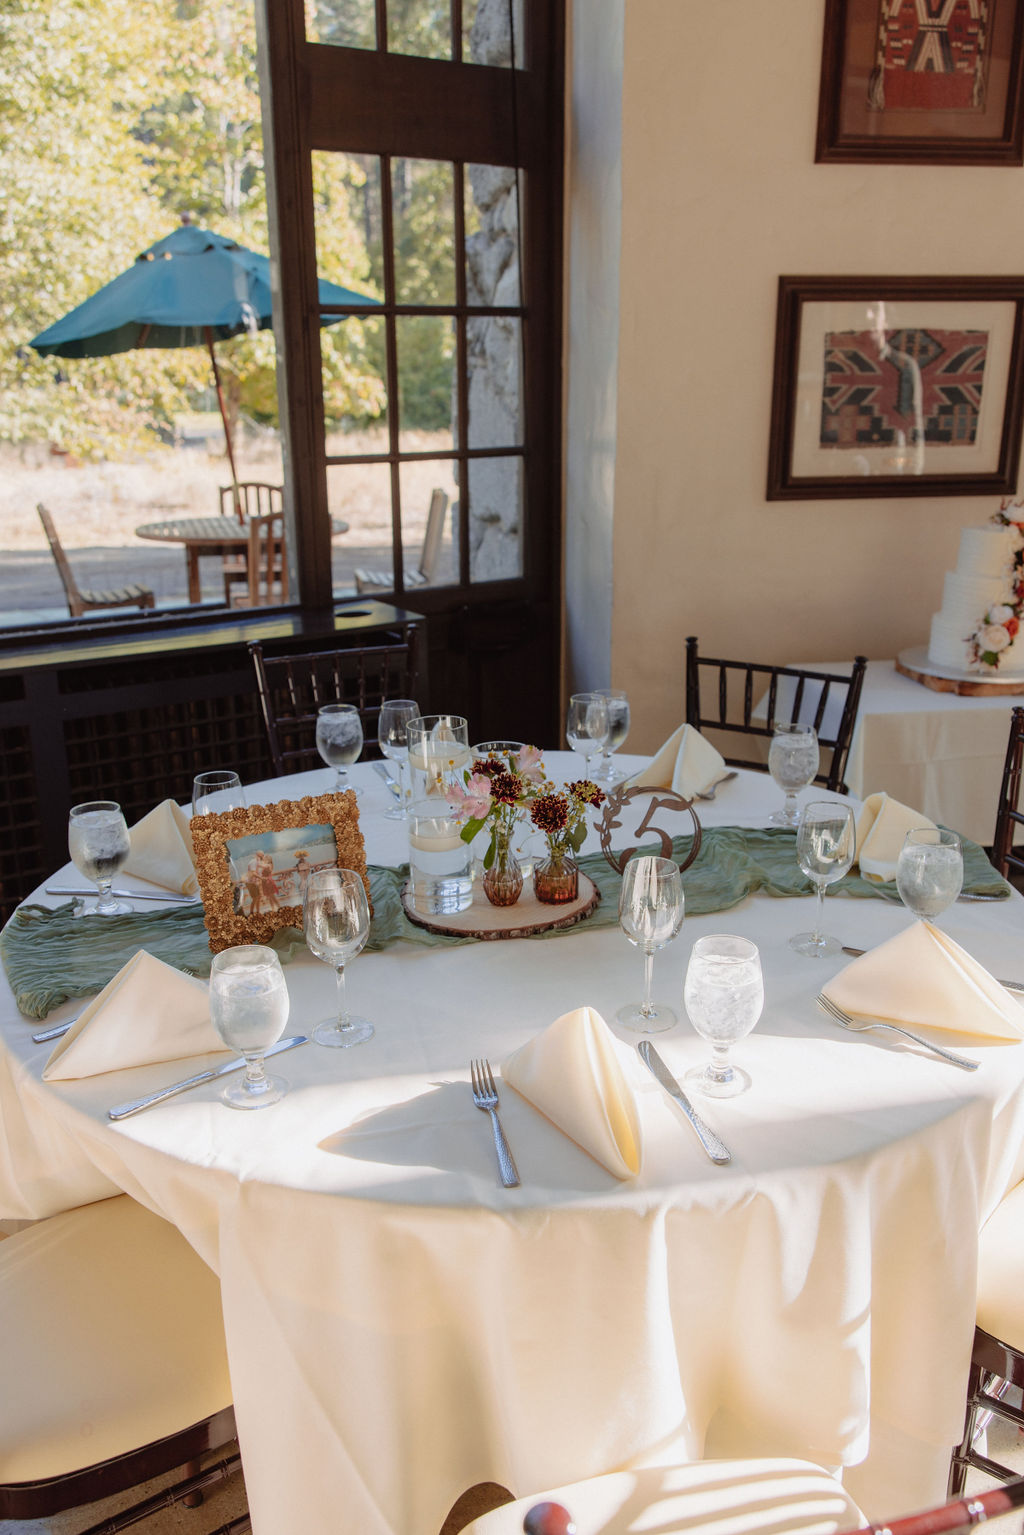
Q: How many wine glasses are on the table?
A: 6